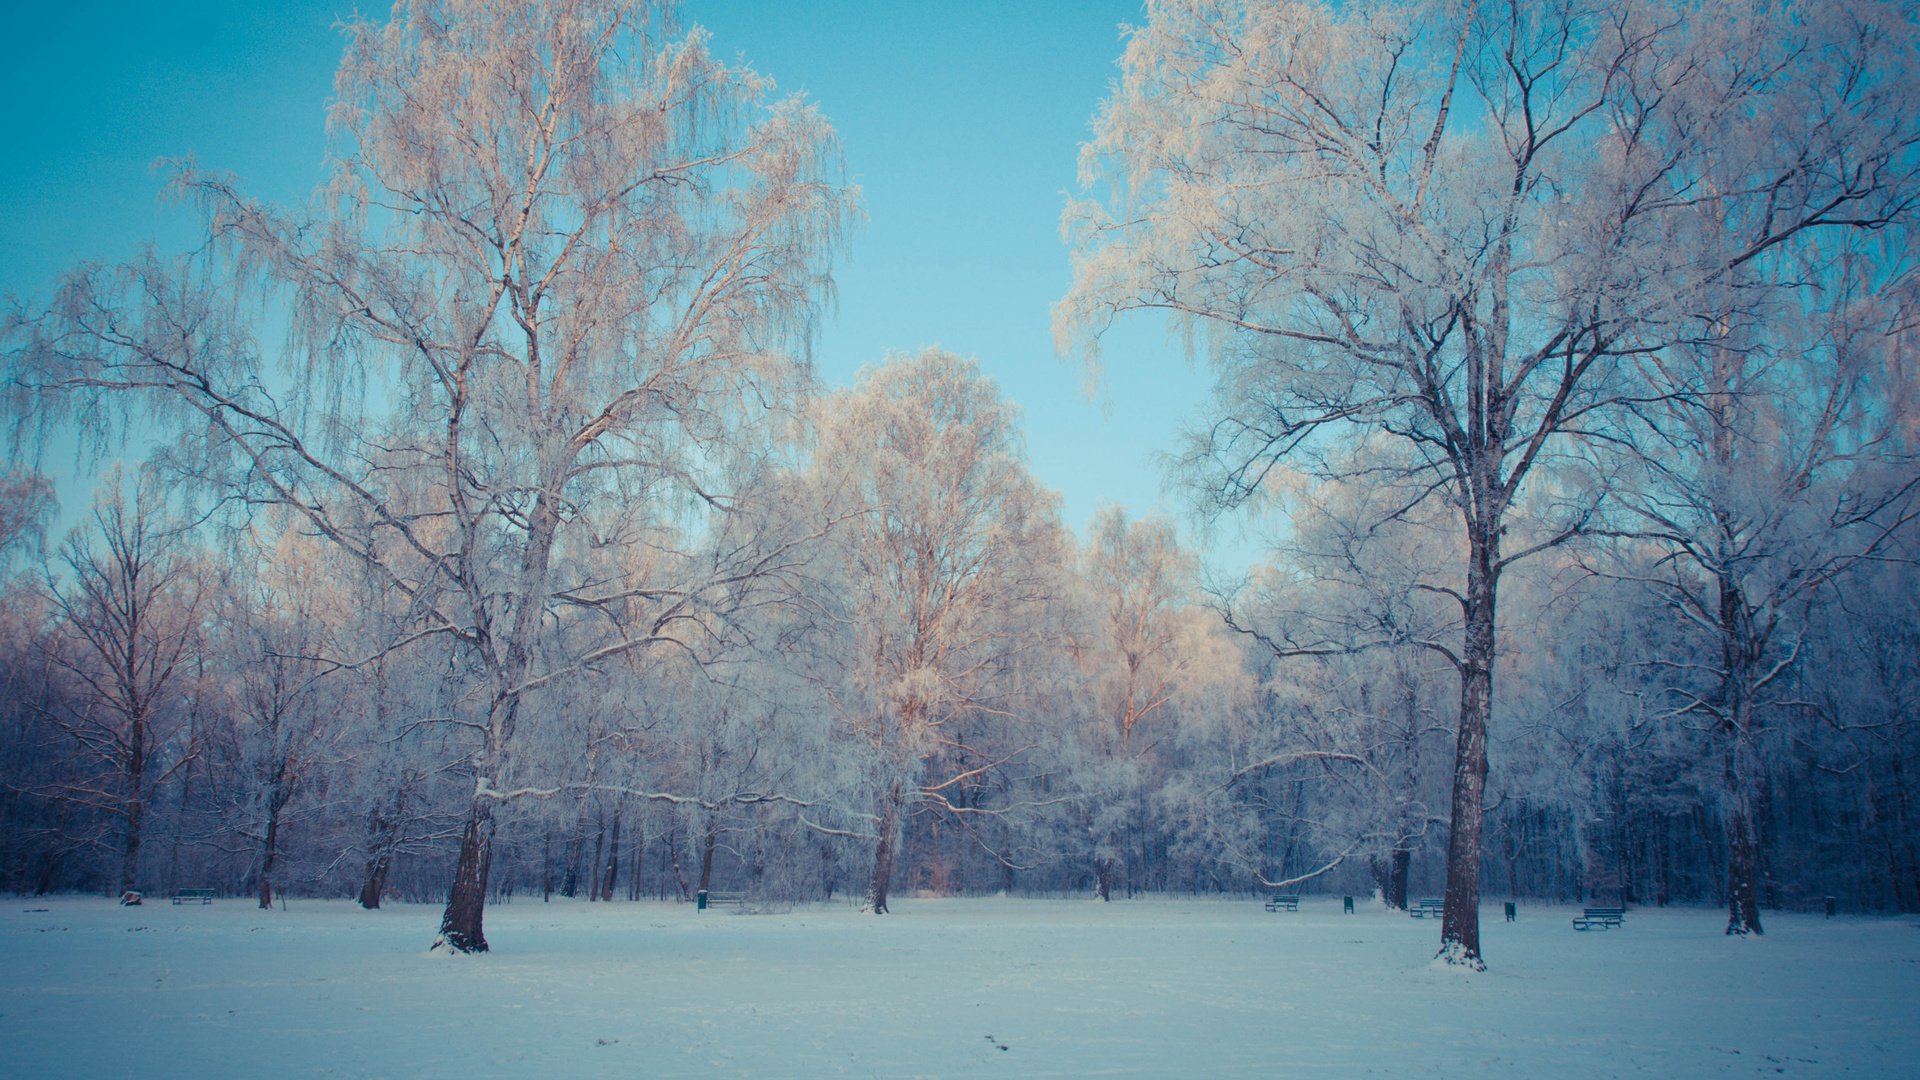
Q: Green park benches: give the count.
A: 5